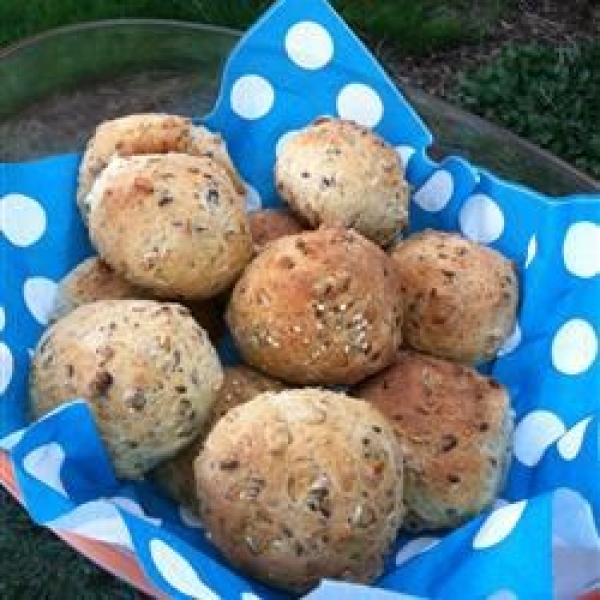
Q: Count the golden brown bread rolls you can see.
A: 11